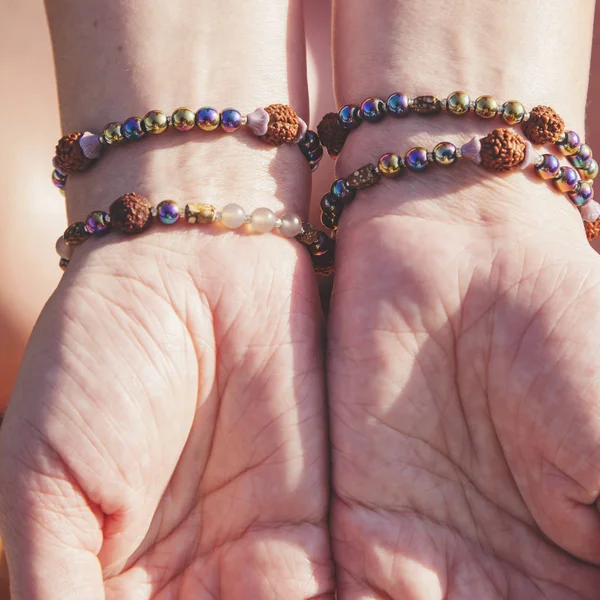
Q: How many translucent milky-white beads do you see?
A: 3